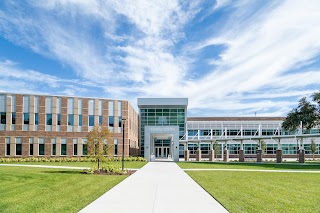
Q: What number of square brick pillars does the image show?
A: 8